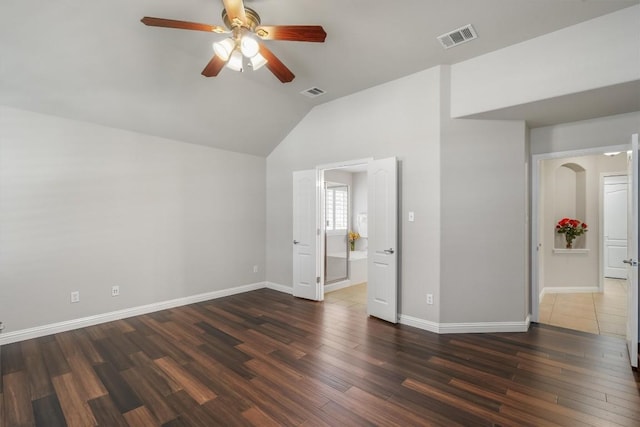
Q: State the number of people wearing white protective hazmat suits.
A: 0